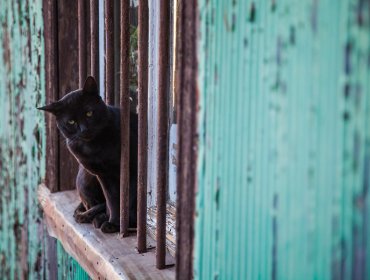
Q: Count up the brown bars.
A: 6